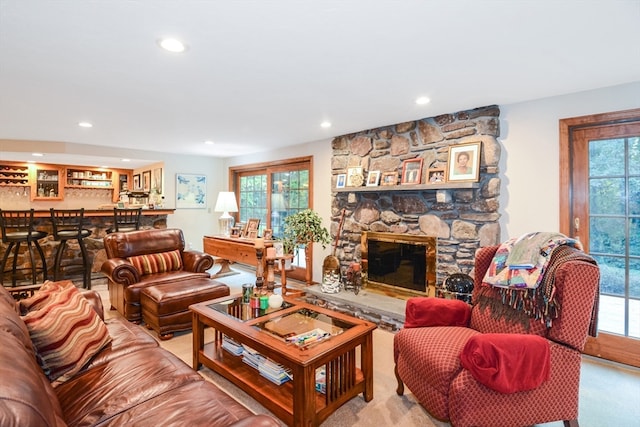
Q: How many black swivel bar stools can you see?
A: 3